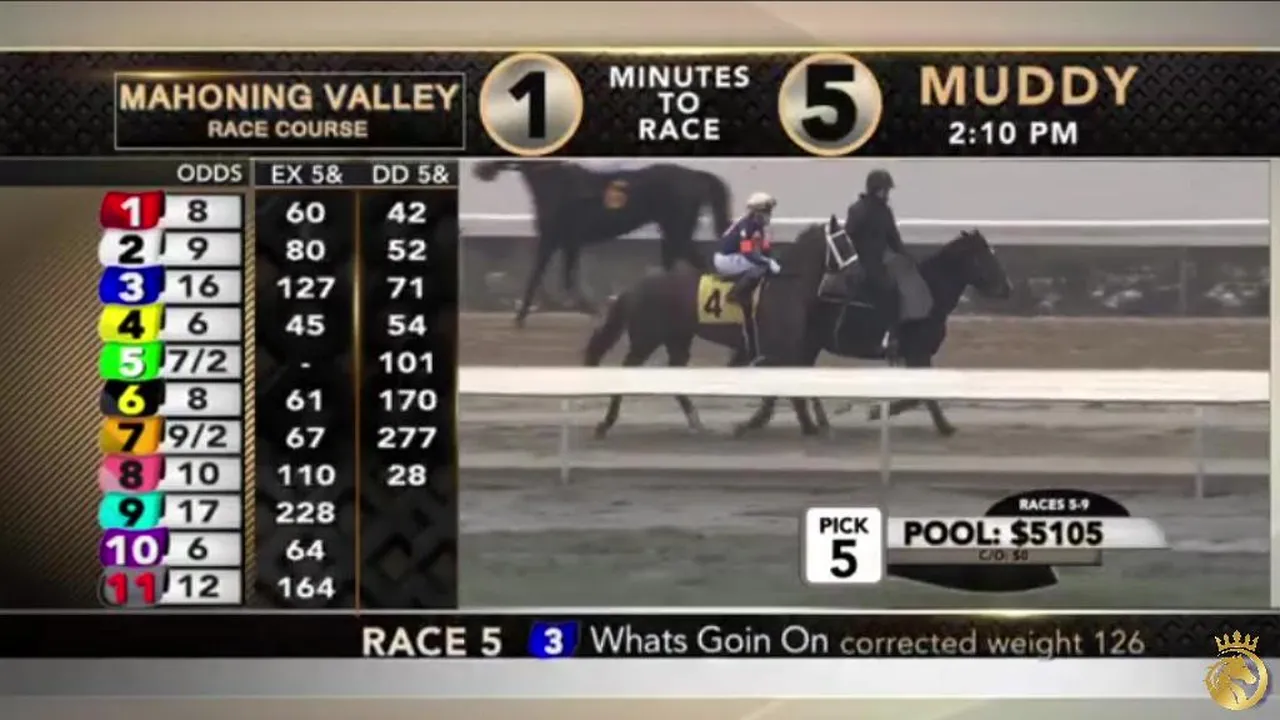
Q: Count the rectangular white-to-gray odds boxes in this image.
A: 11